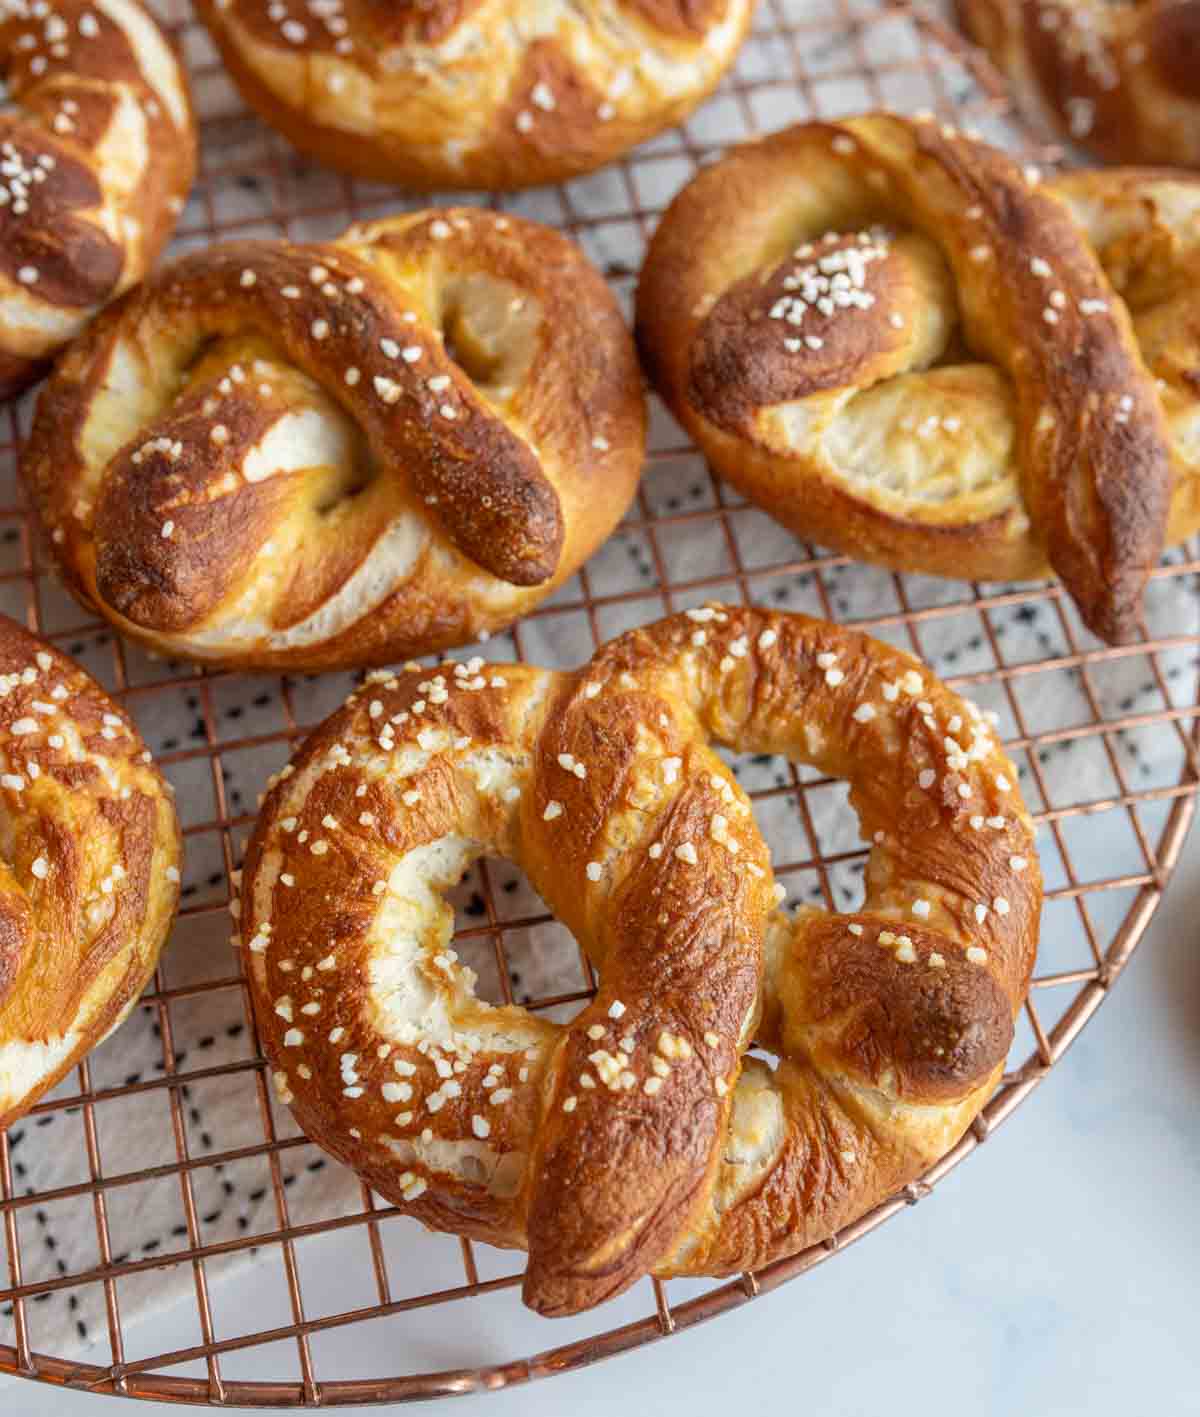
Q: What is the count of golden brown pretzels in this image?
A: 7